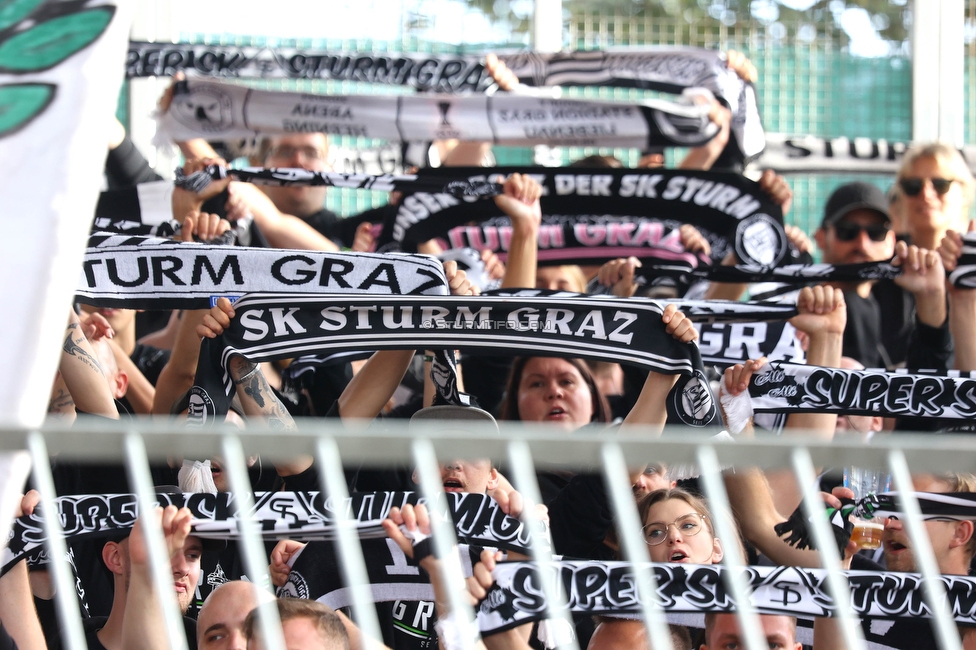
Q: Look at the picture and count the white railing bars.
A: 10